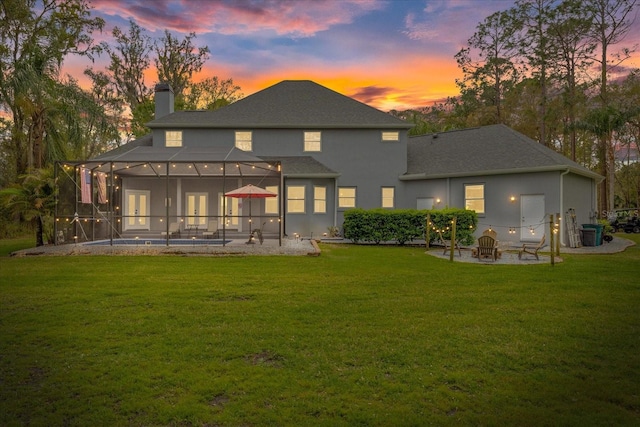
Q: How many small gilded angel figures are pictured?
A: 0